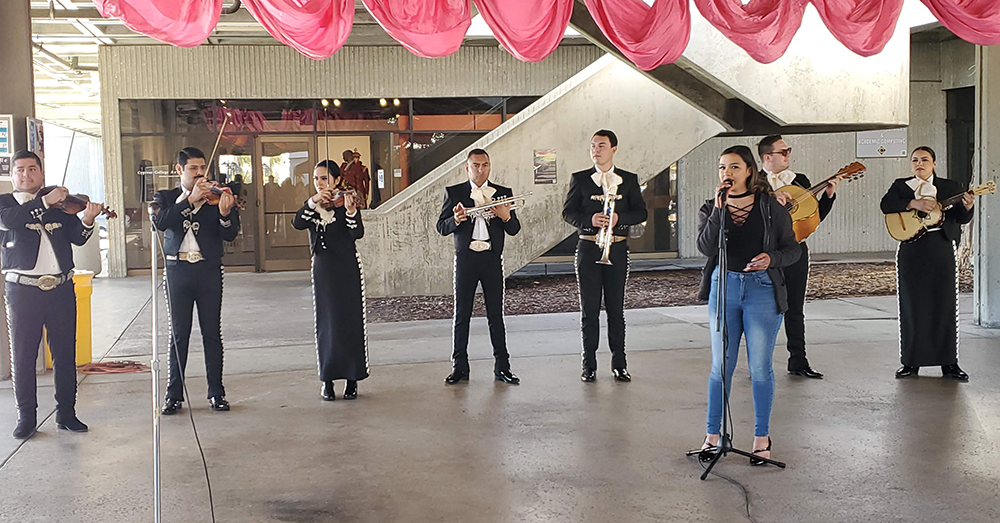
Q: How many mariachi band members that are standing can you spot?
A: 7